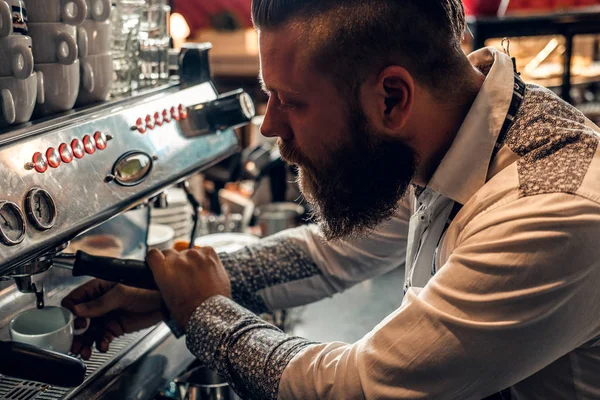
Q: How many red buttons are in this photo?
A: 12